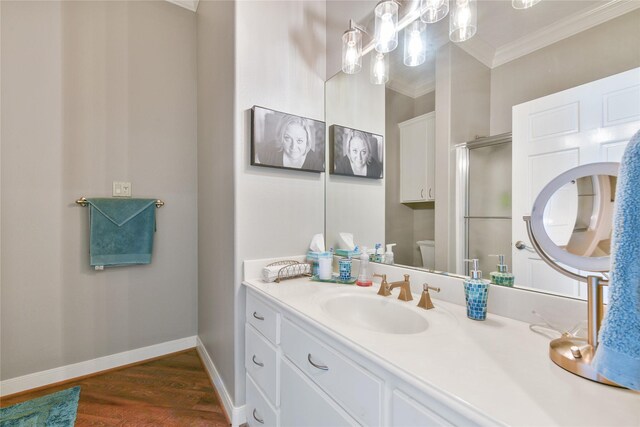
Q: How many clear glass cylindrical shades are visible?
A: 7